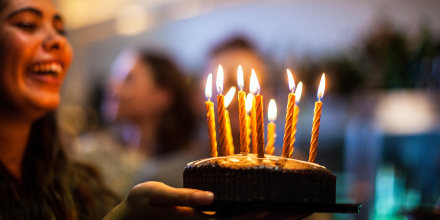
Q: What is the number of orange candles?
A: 11